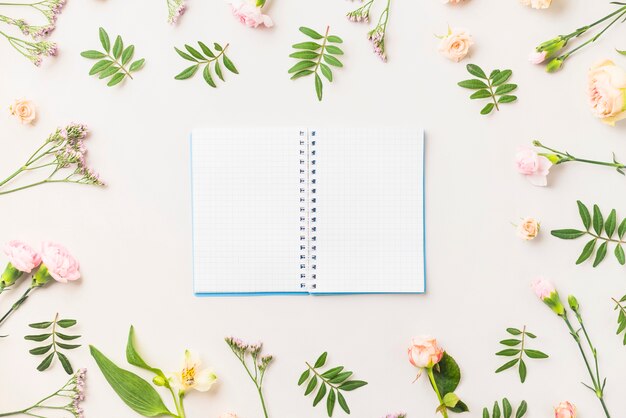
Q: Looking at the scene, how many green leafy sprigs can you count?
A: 10